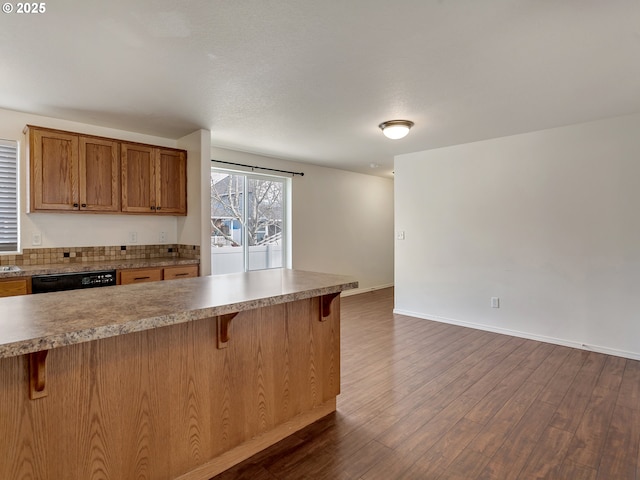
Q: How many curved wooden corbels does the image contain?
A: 3